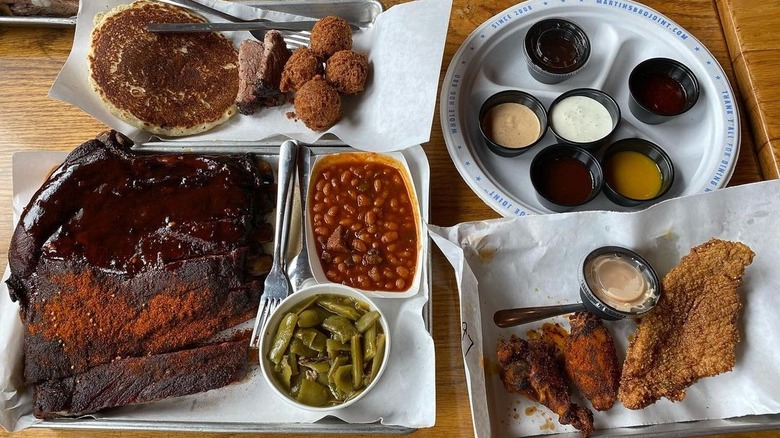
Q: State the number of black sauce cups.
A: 7